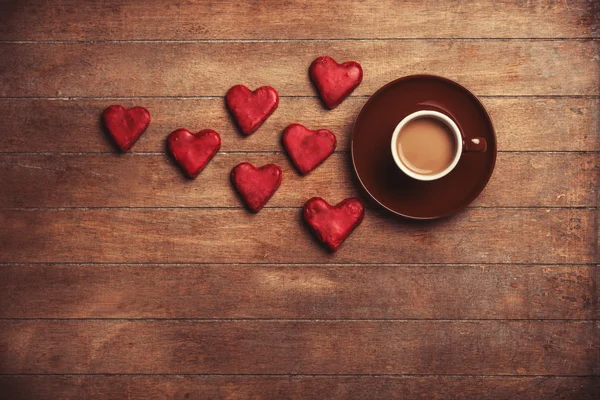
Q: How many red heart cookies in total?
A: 7